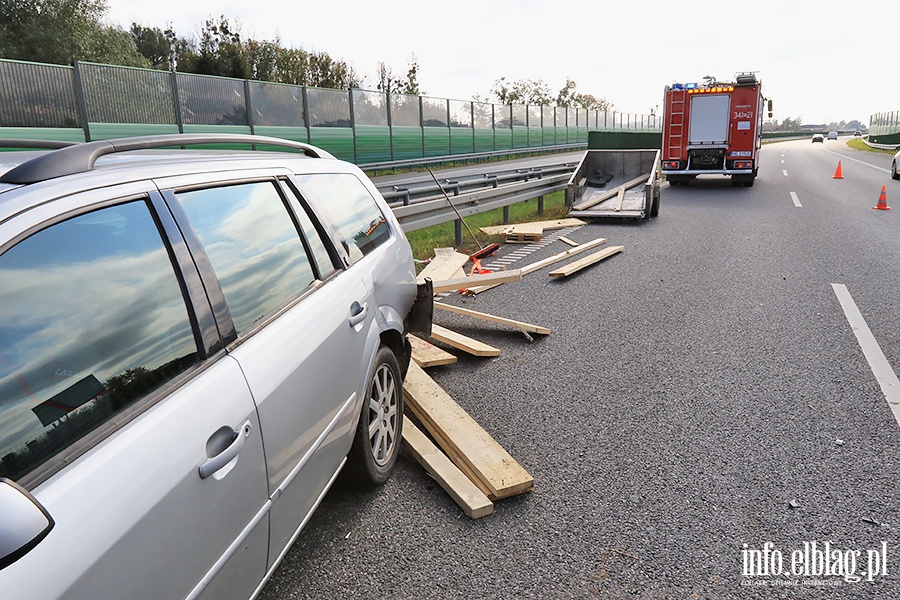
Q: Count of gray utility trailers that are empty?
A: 0